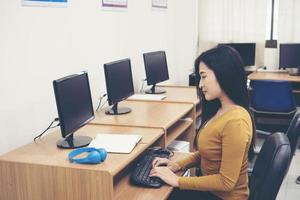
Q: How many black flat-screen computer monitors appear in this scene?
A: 5